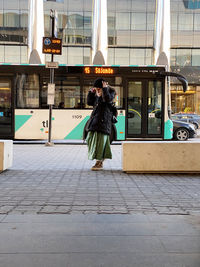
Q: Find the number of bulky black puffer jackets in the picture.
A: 1